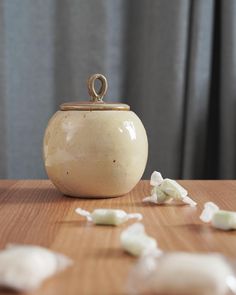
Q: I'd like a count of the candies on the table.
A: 7